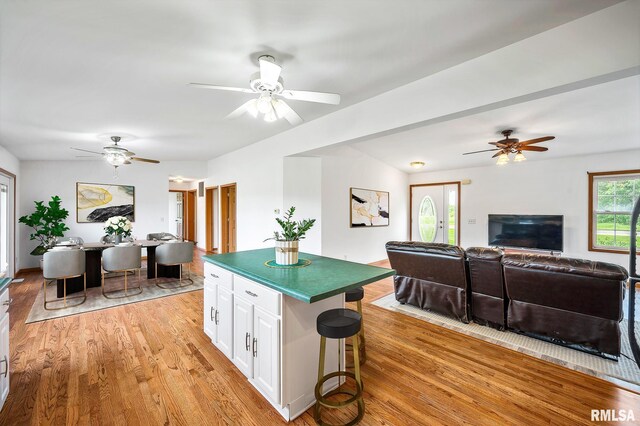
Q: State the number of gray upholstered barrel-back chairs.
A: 6